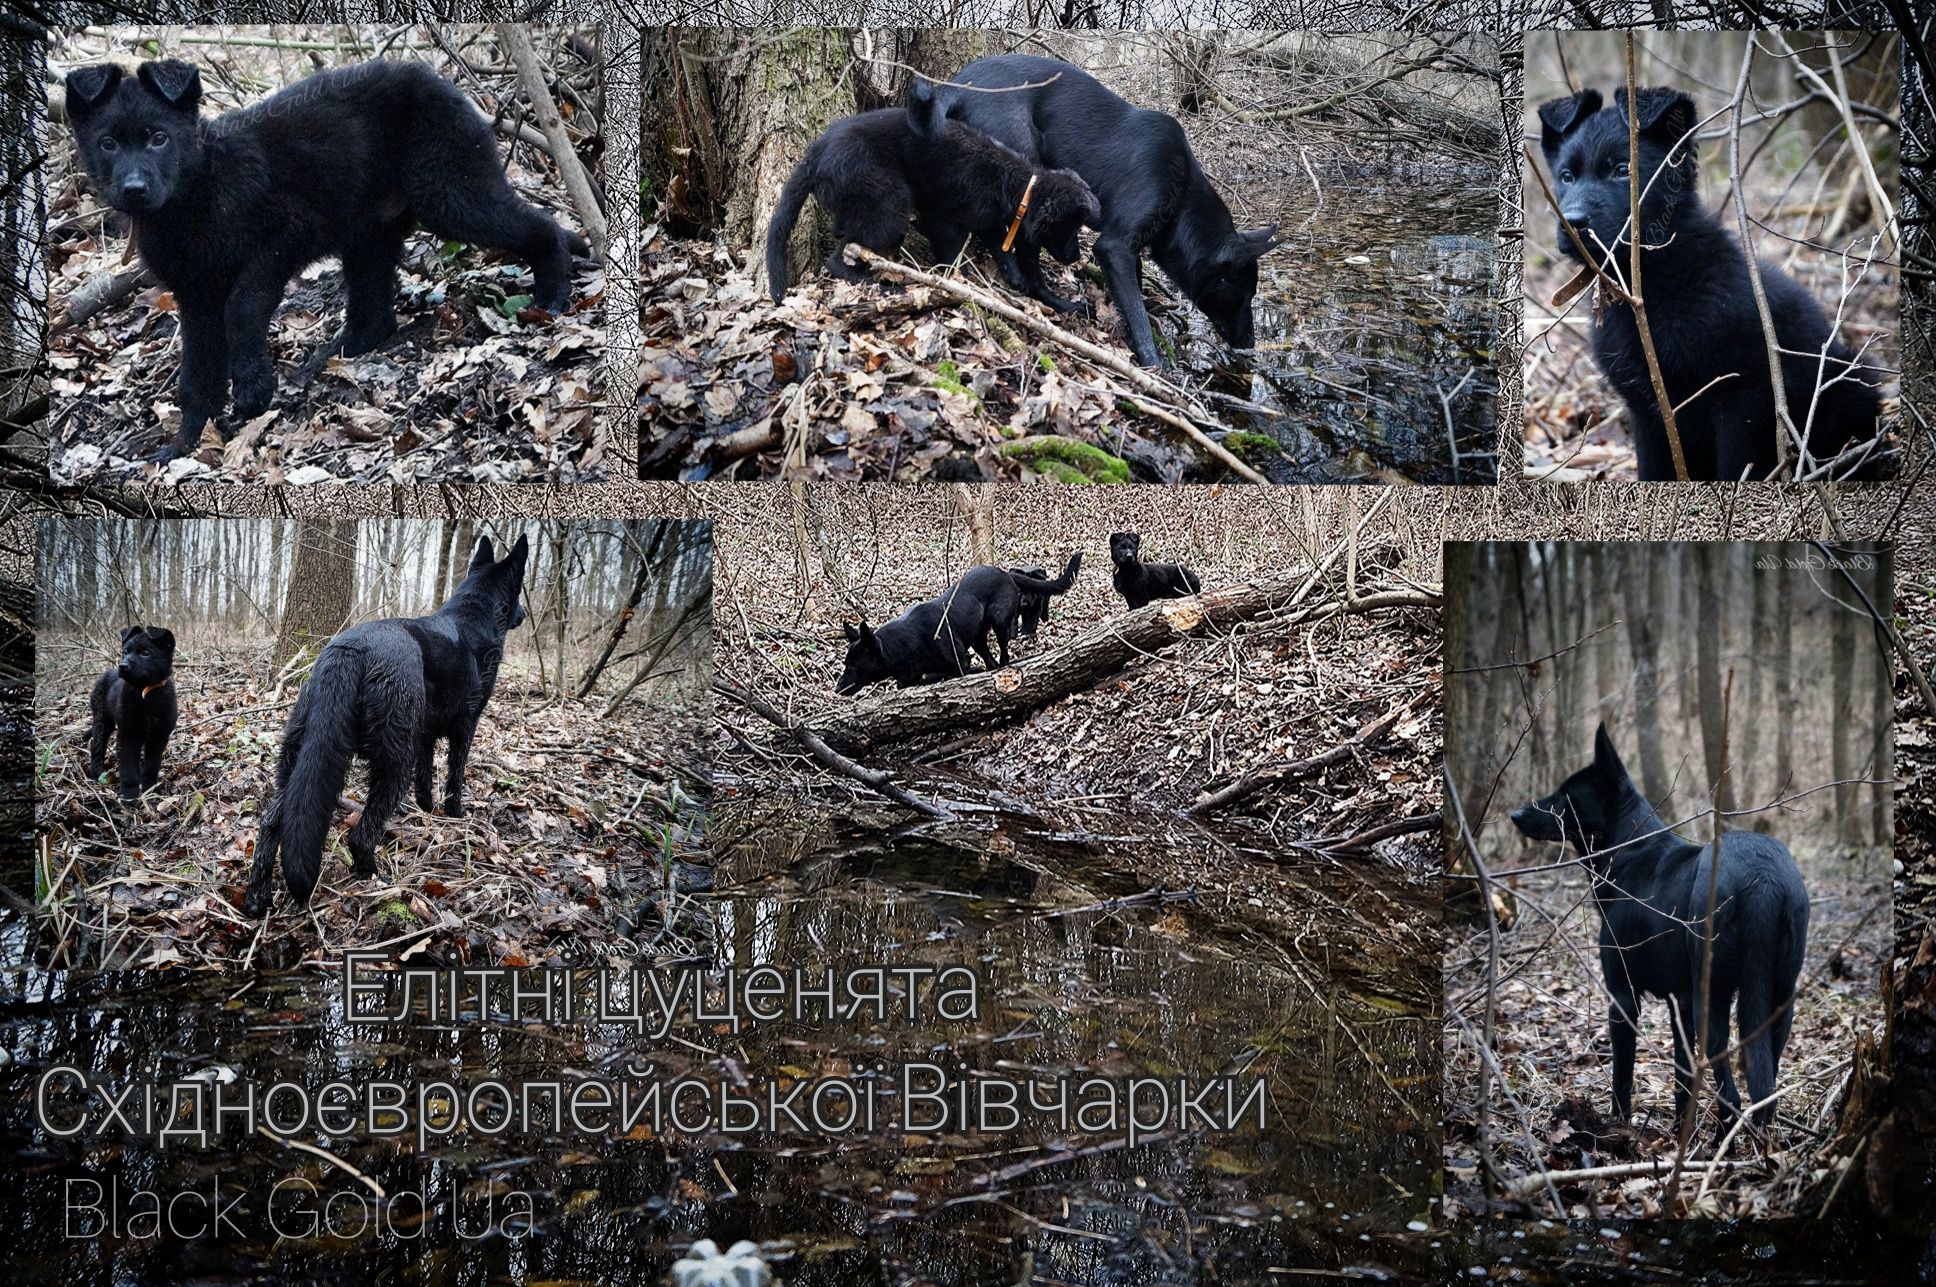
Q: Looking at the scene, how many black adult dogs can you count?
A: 4